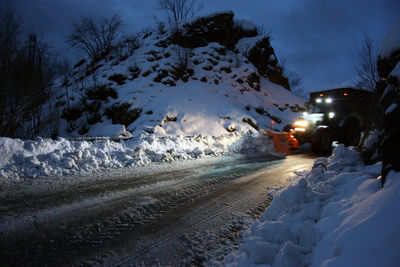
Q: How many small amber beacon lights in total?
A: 2